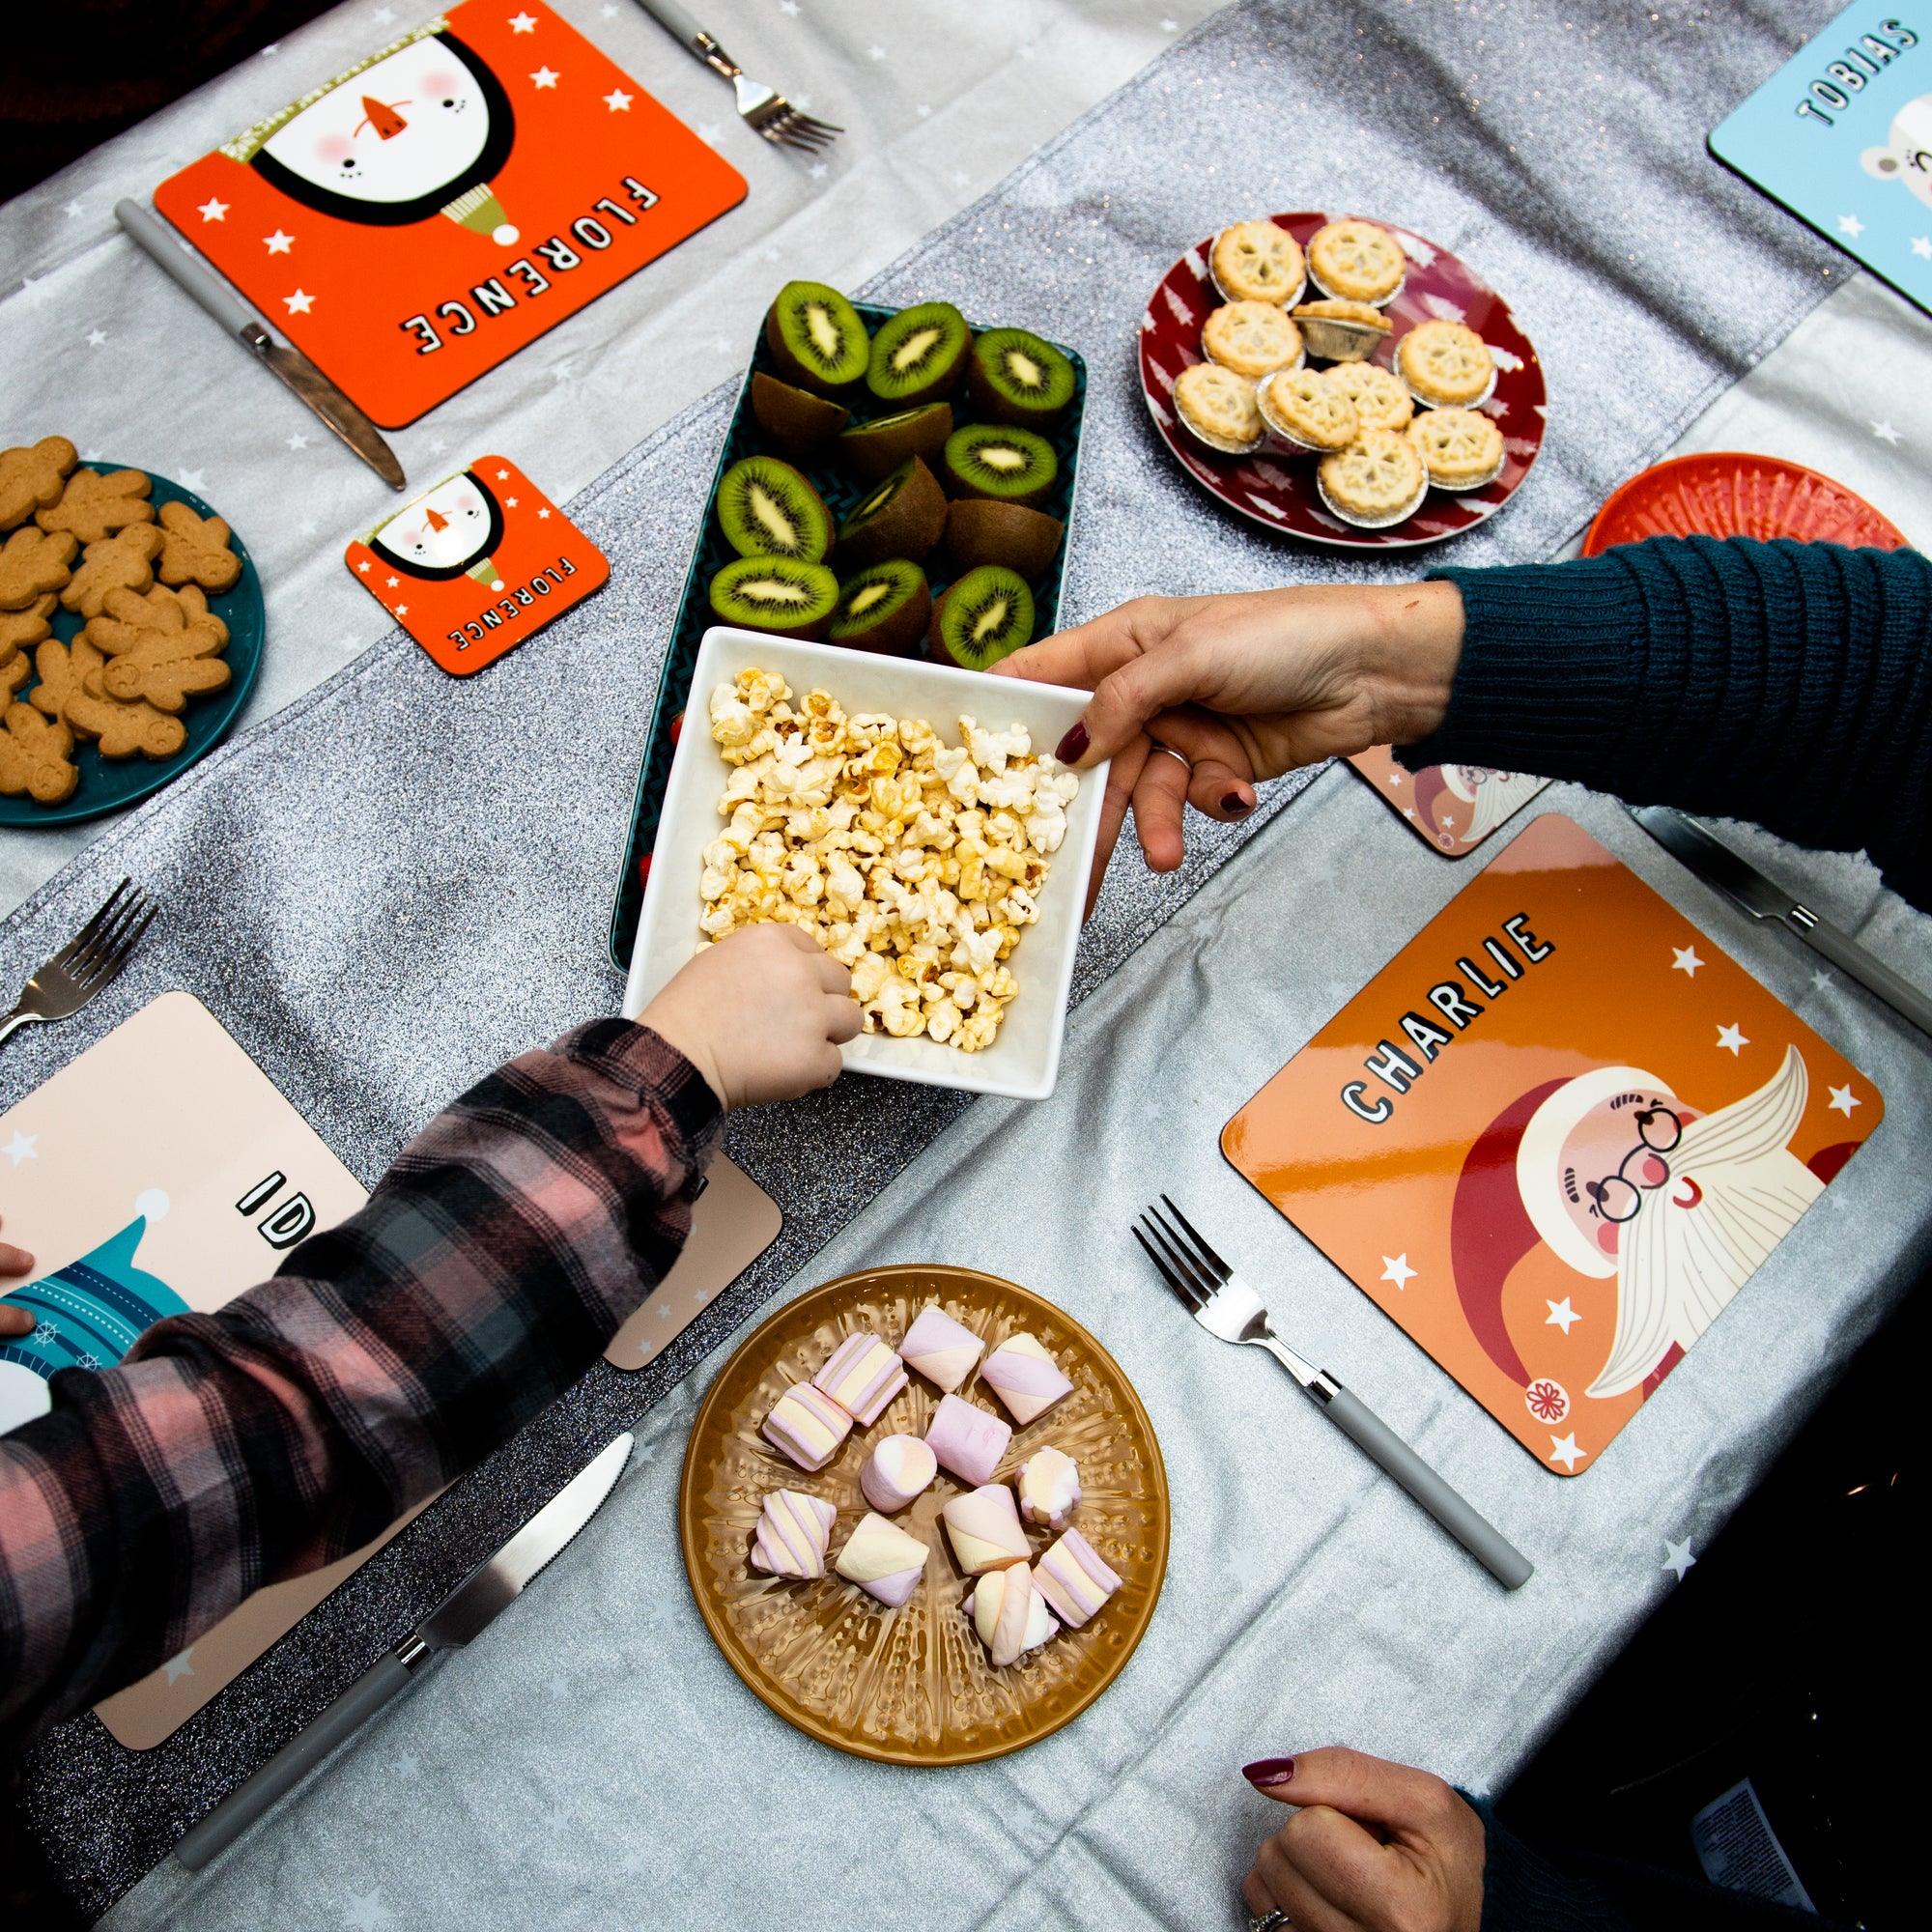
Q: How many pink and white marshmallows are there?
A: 12